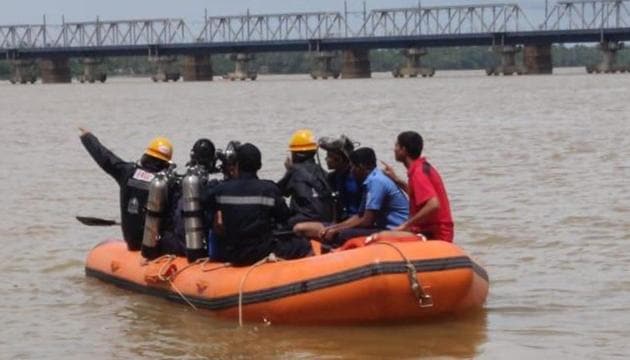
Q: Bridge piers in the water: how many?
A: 12